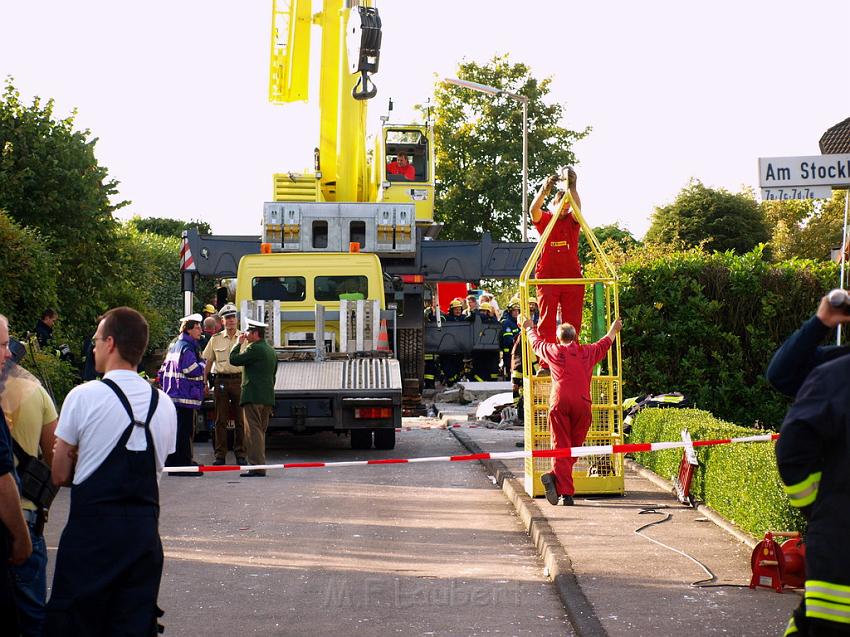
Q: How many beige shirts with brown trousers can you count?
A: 1